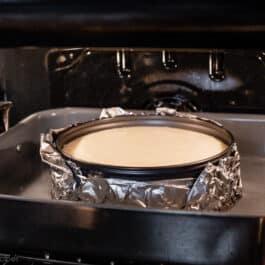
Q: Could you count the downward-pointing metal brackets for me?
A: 3